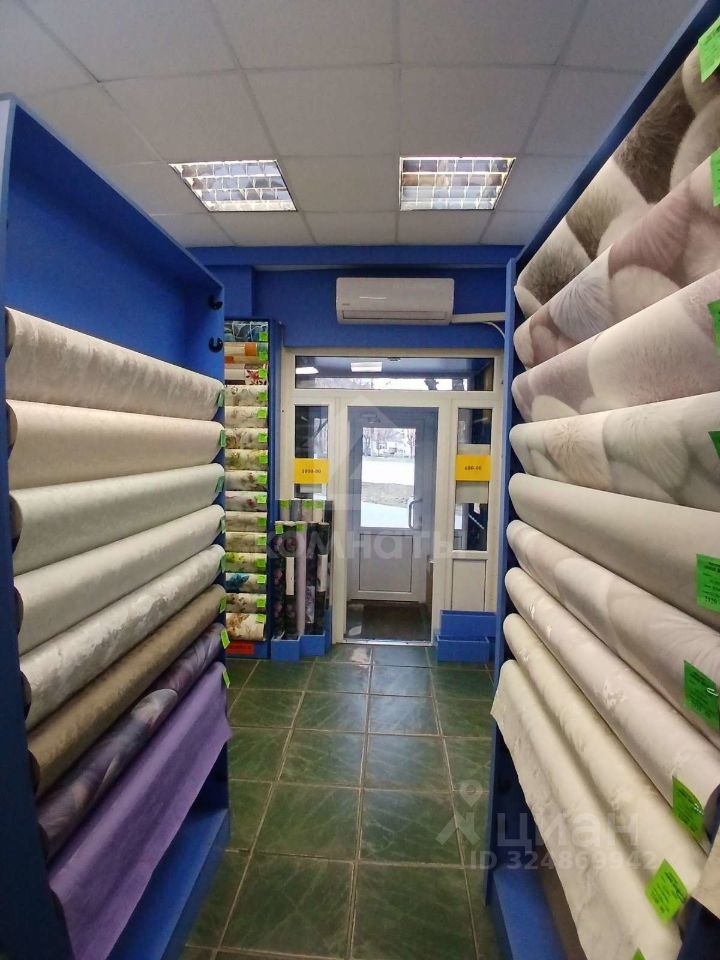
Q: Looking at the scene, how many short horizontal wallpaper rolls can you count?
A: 15